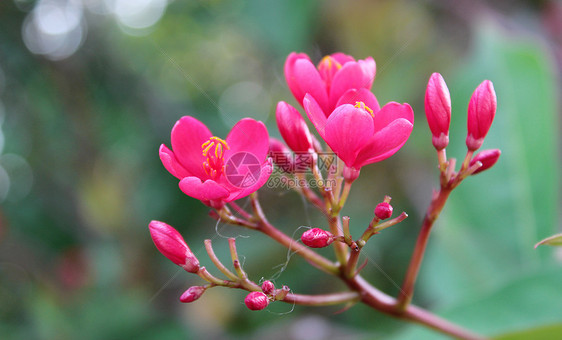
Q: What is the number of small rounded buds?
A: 5